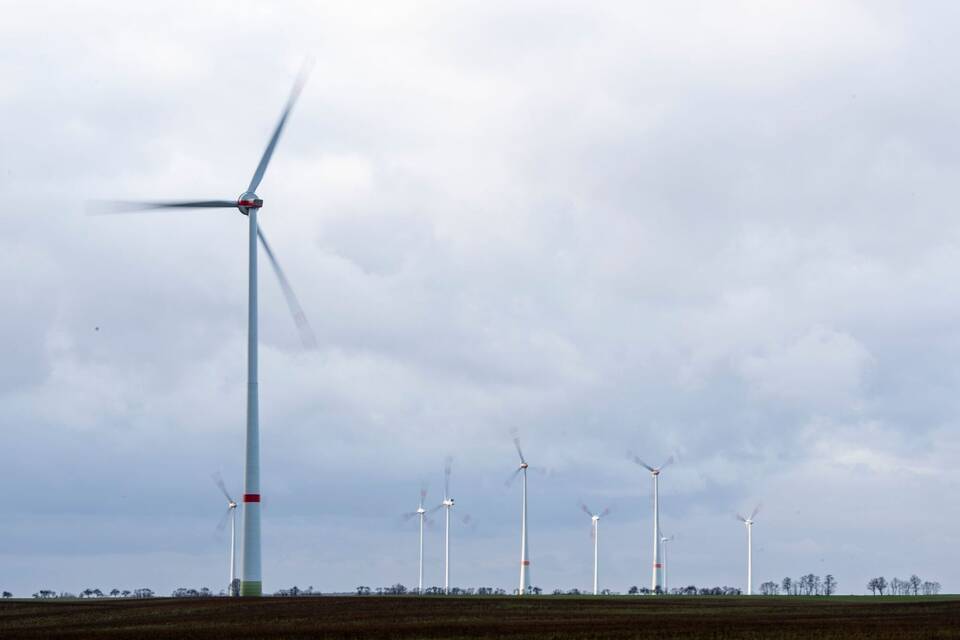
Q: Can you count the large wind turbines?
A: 1